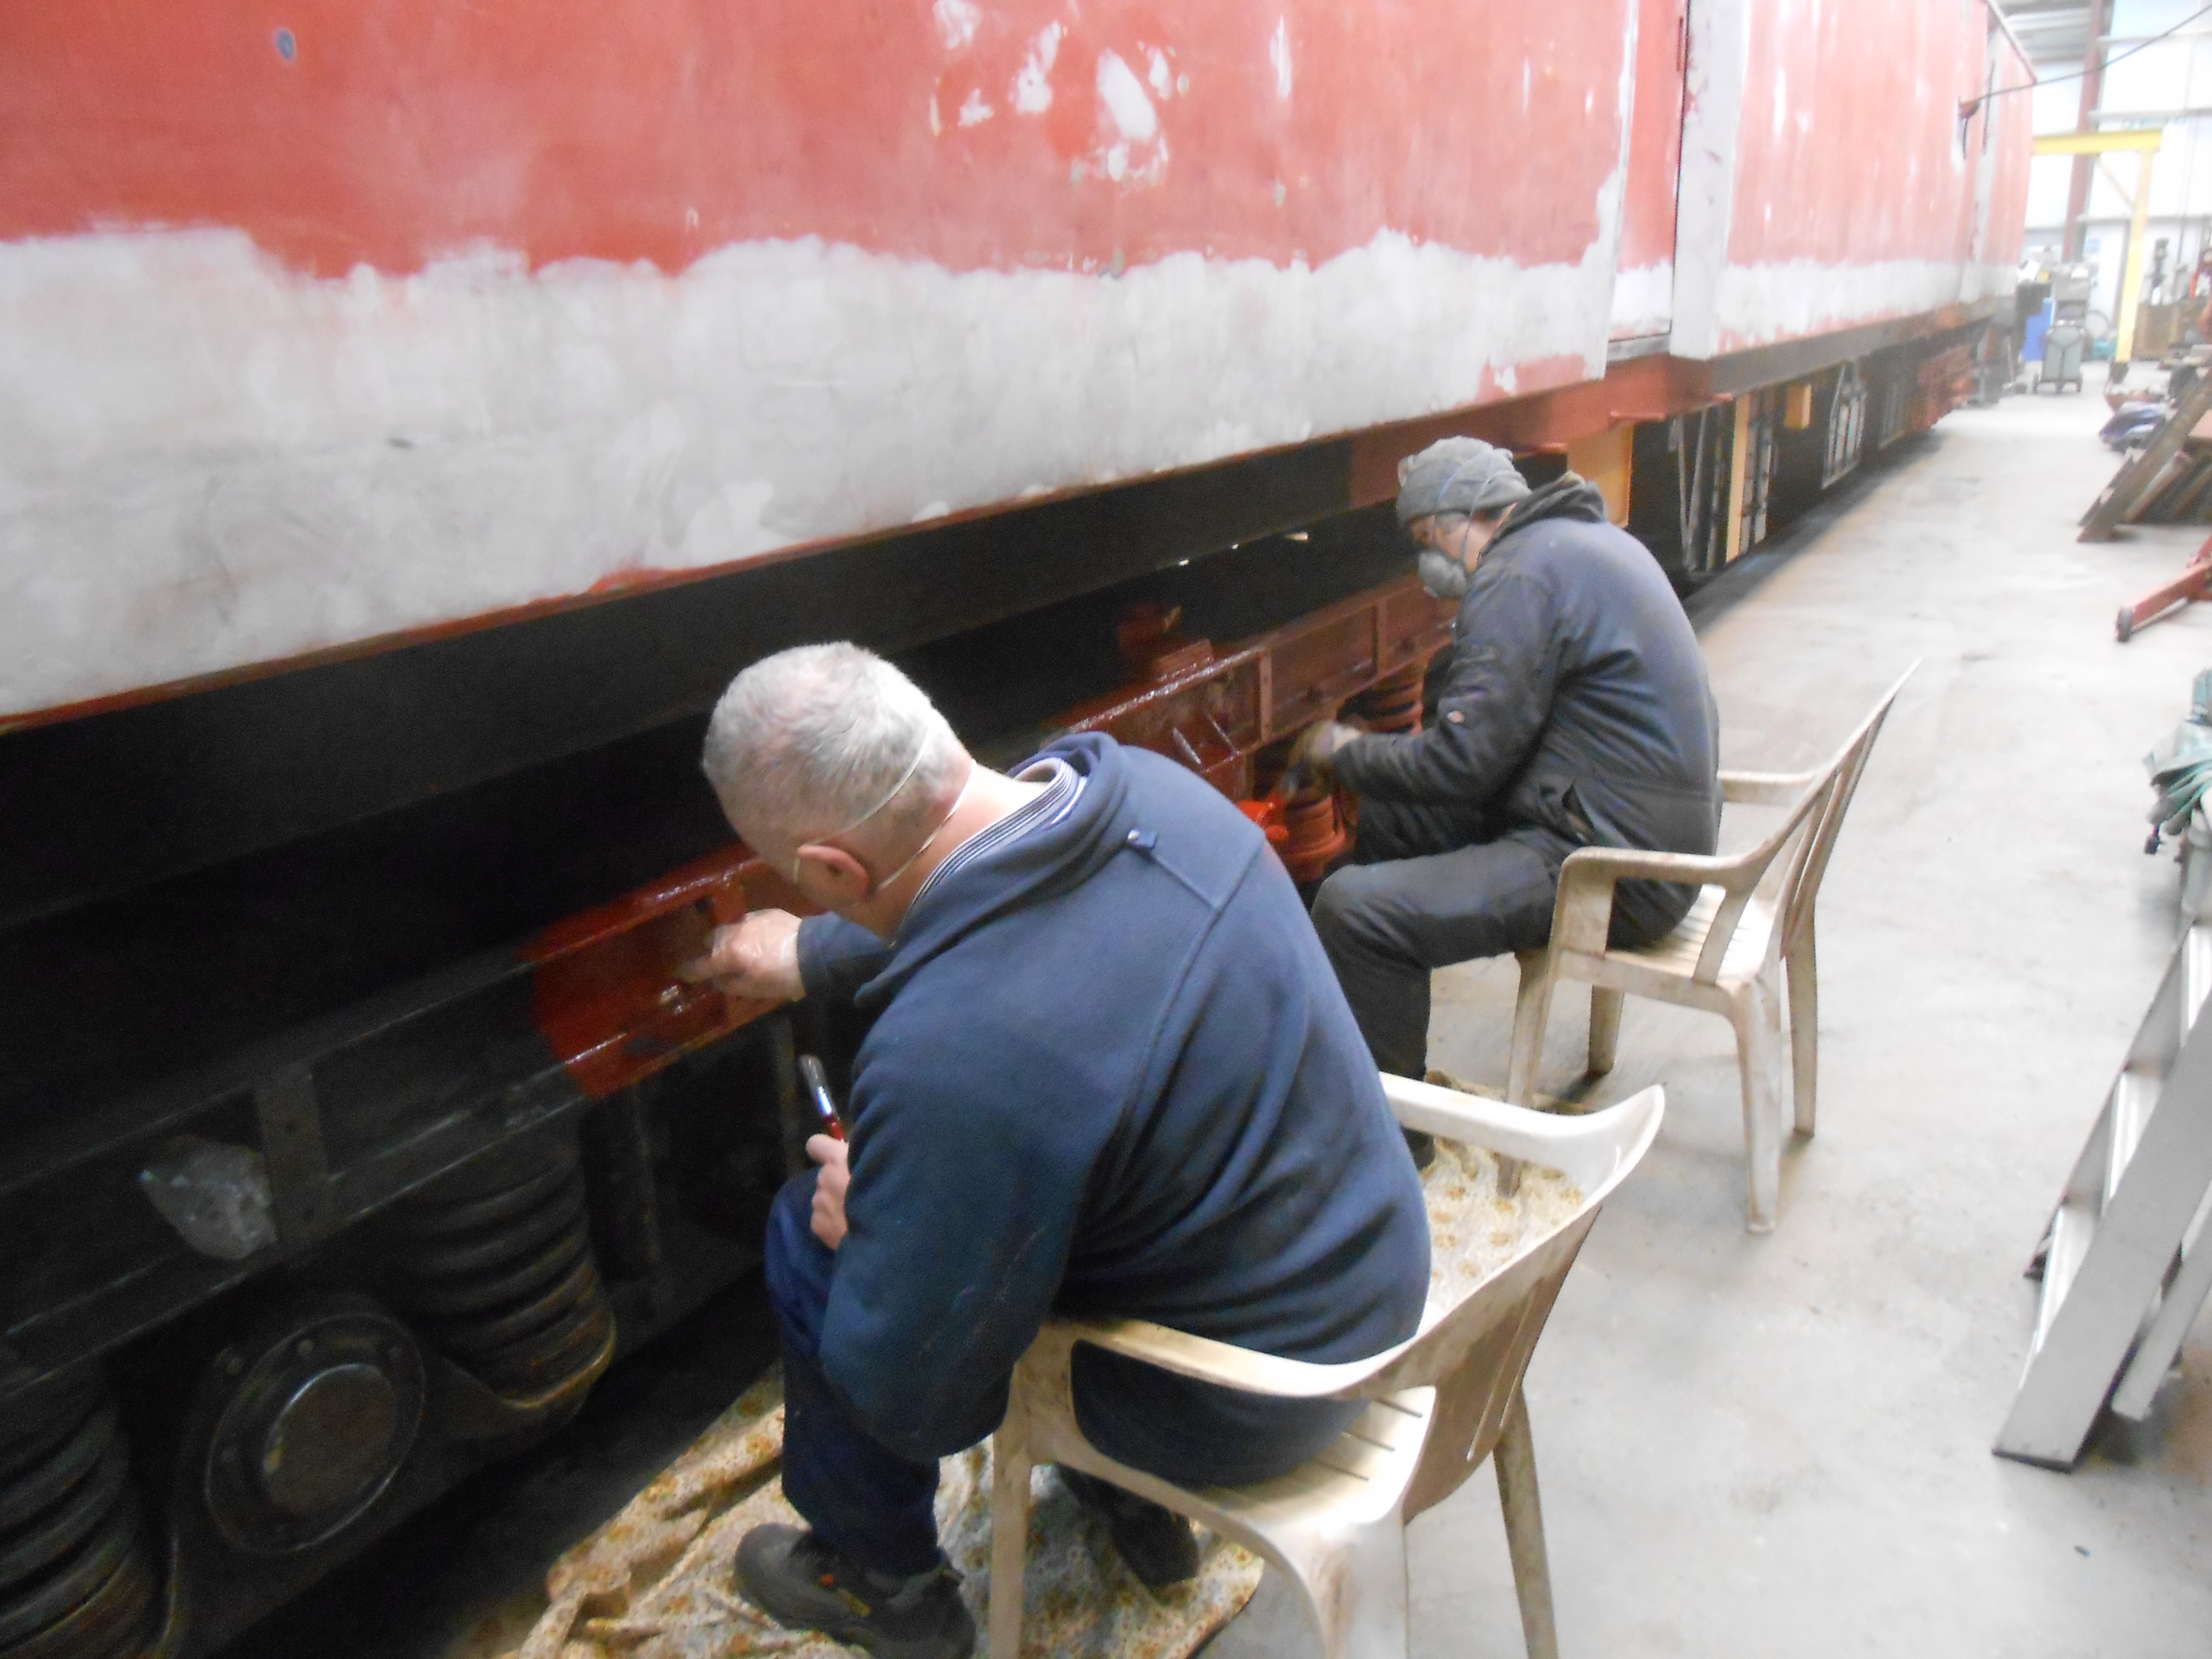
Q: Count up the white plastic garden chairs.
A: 2